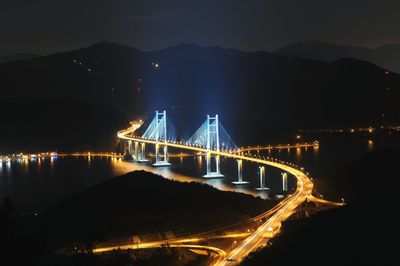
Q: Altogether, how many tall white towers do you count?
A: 2